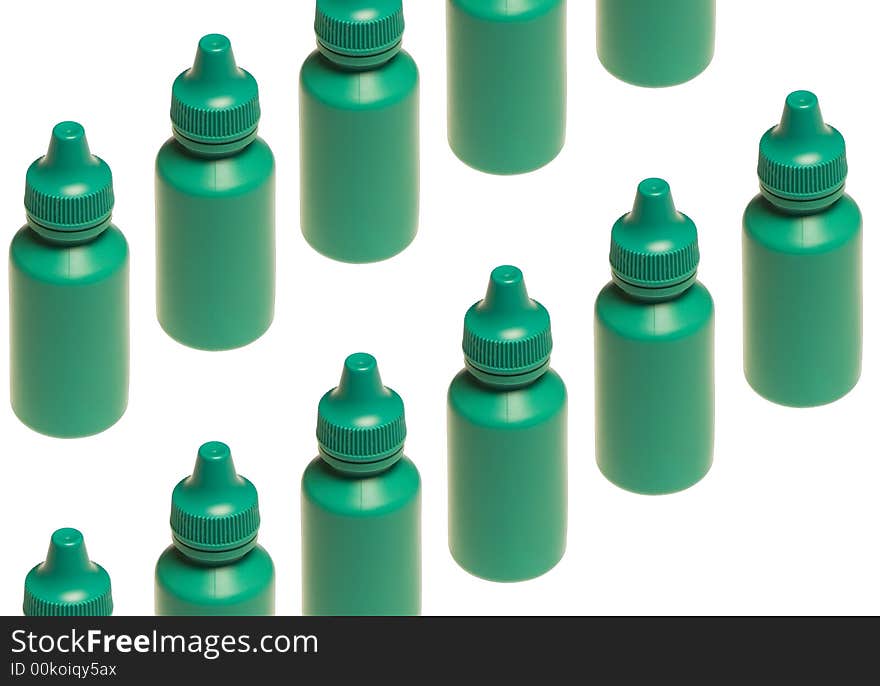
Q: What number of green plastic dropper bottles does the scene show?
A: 11